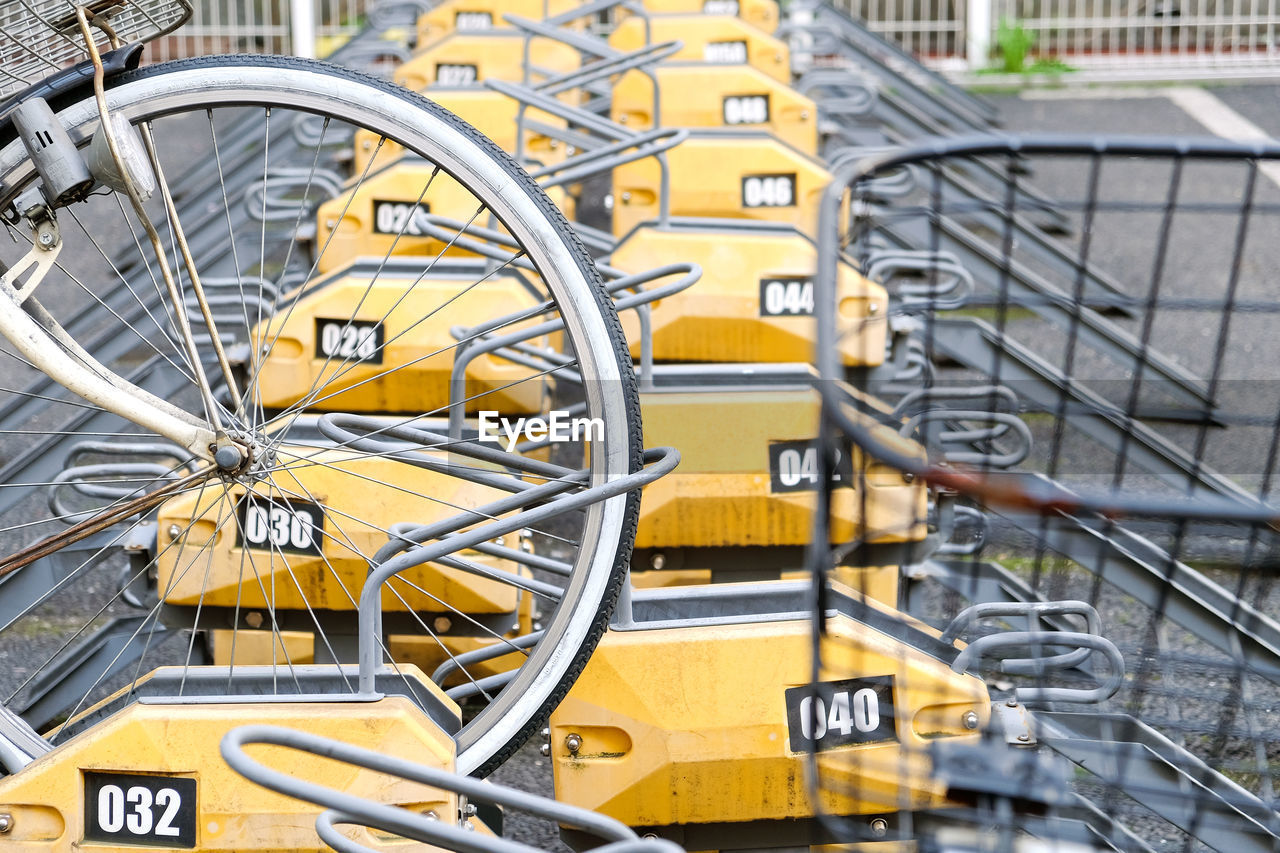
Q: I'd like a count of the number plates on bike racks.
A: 13